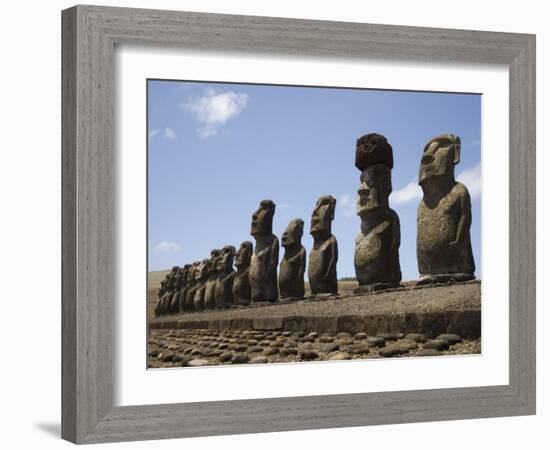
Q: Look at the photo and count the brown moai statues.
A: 15